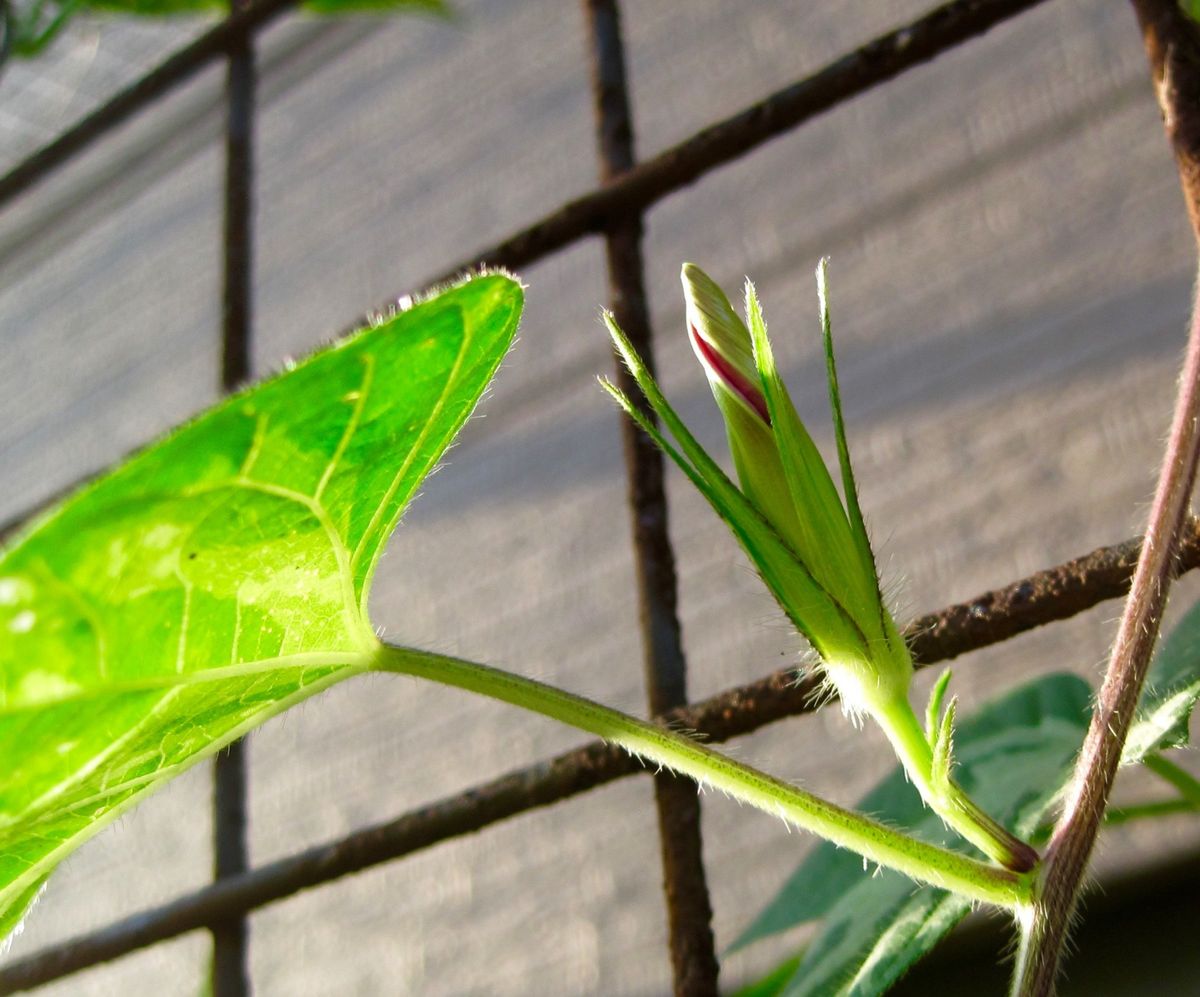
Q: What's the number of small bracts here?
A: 2